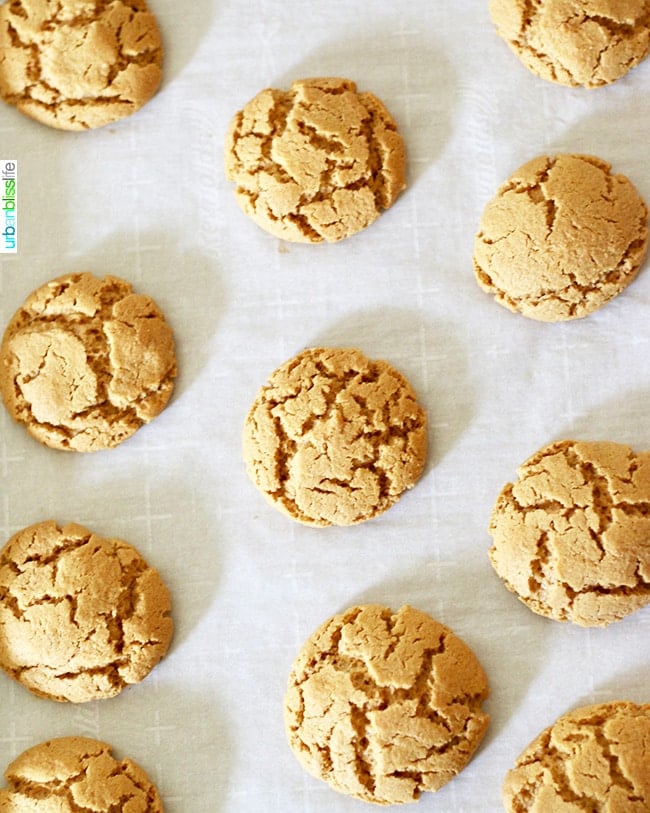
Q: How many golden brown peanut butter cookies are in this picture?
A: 11